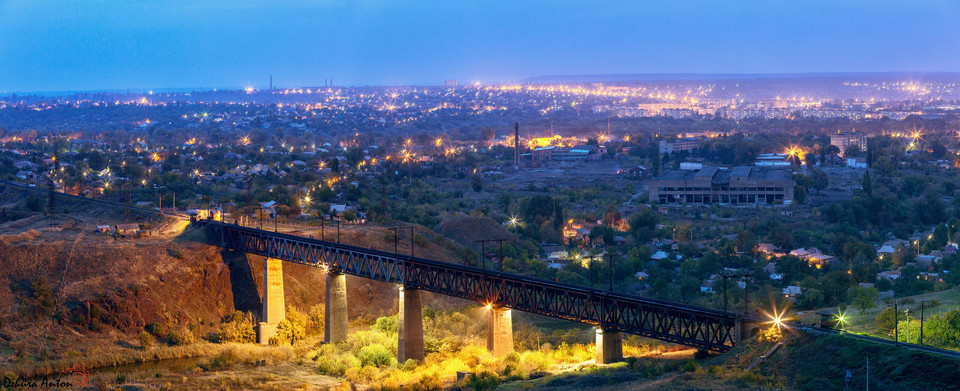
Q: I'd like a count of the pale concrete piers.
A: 5